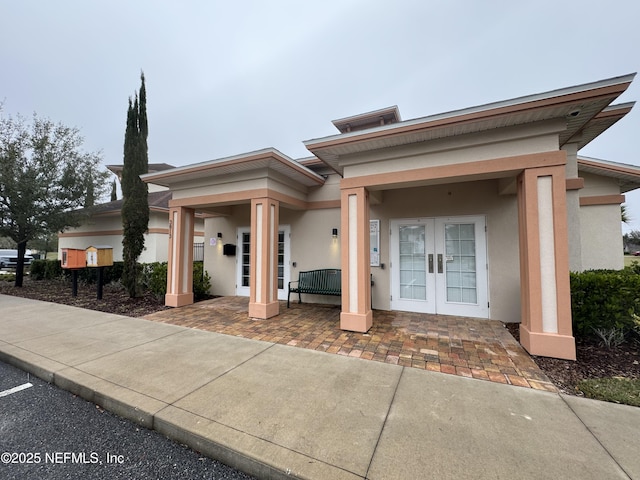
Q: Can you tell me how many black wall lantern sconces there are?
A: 2